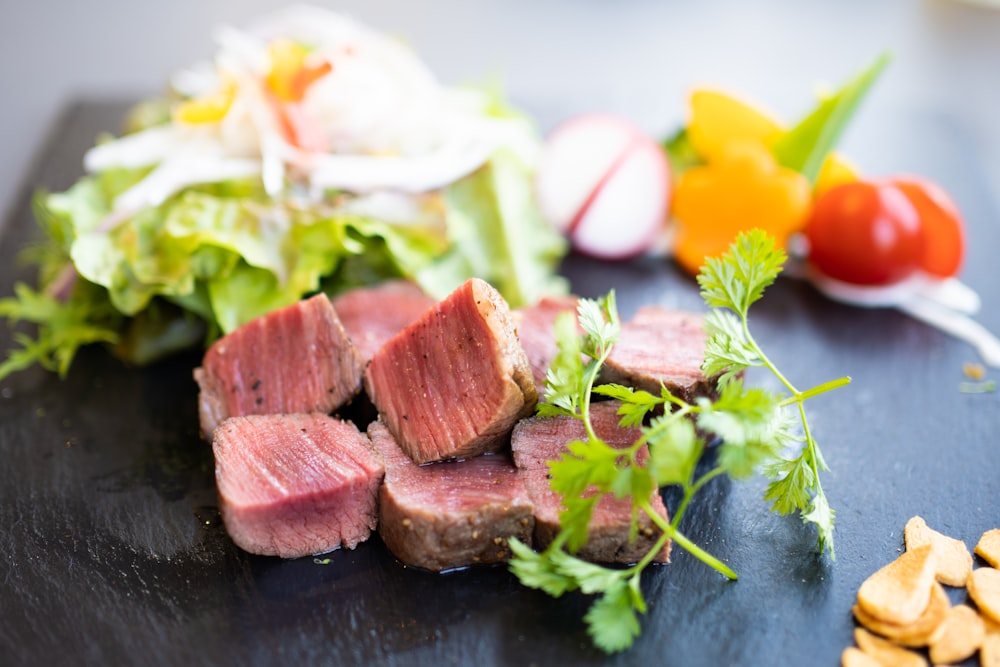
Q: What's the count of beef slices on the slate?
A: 8